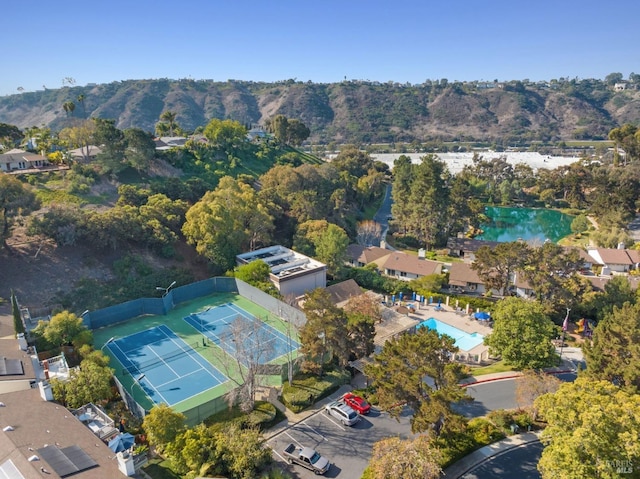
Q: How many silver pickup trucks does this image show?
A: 1